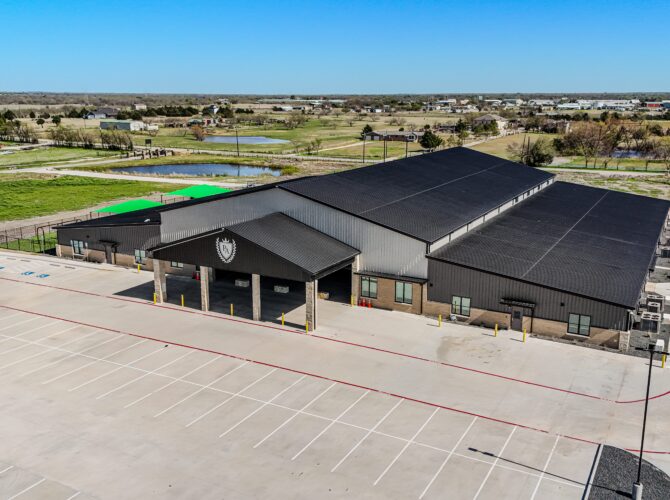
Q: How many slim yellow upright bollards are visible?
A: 11